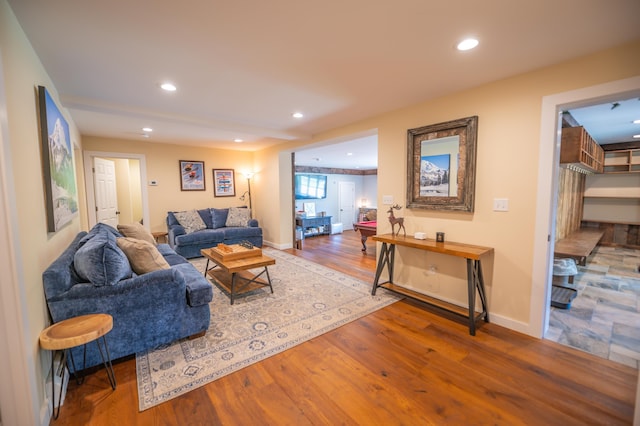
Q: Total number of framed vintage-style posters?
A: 2